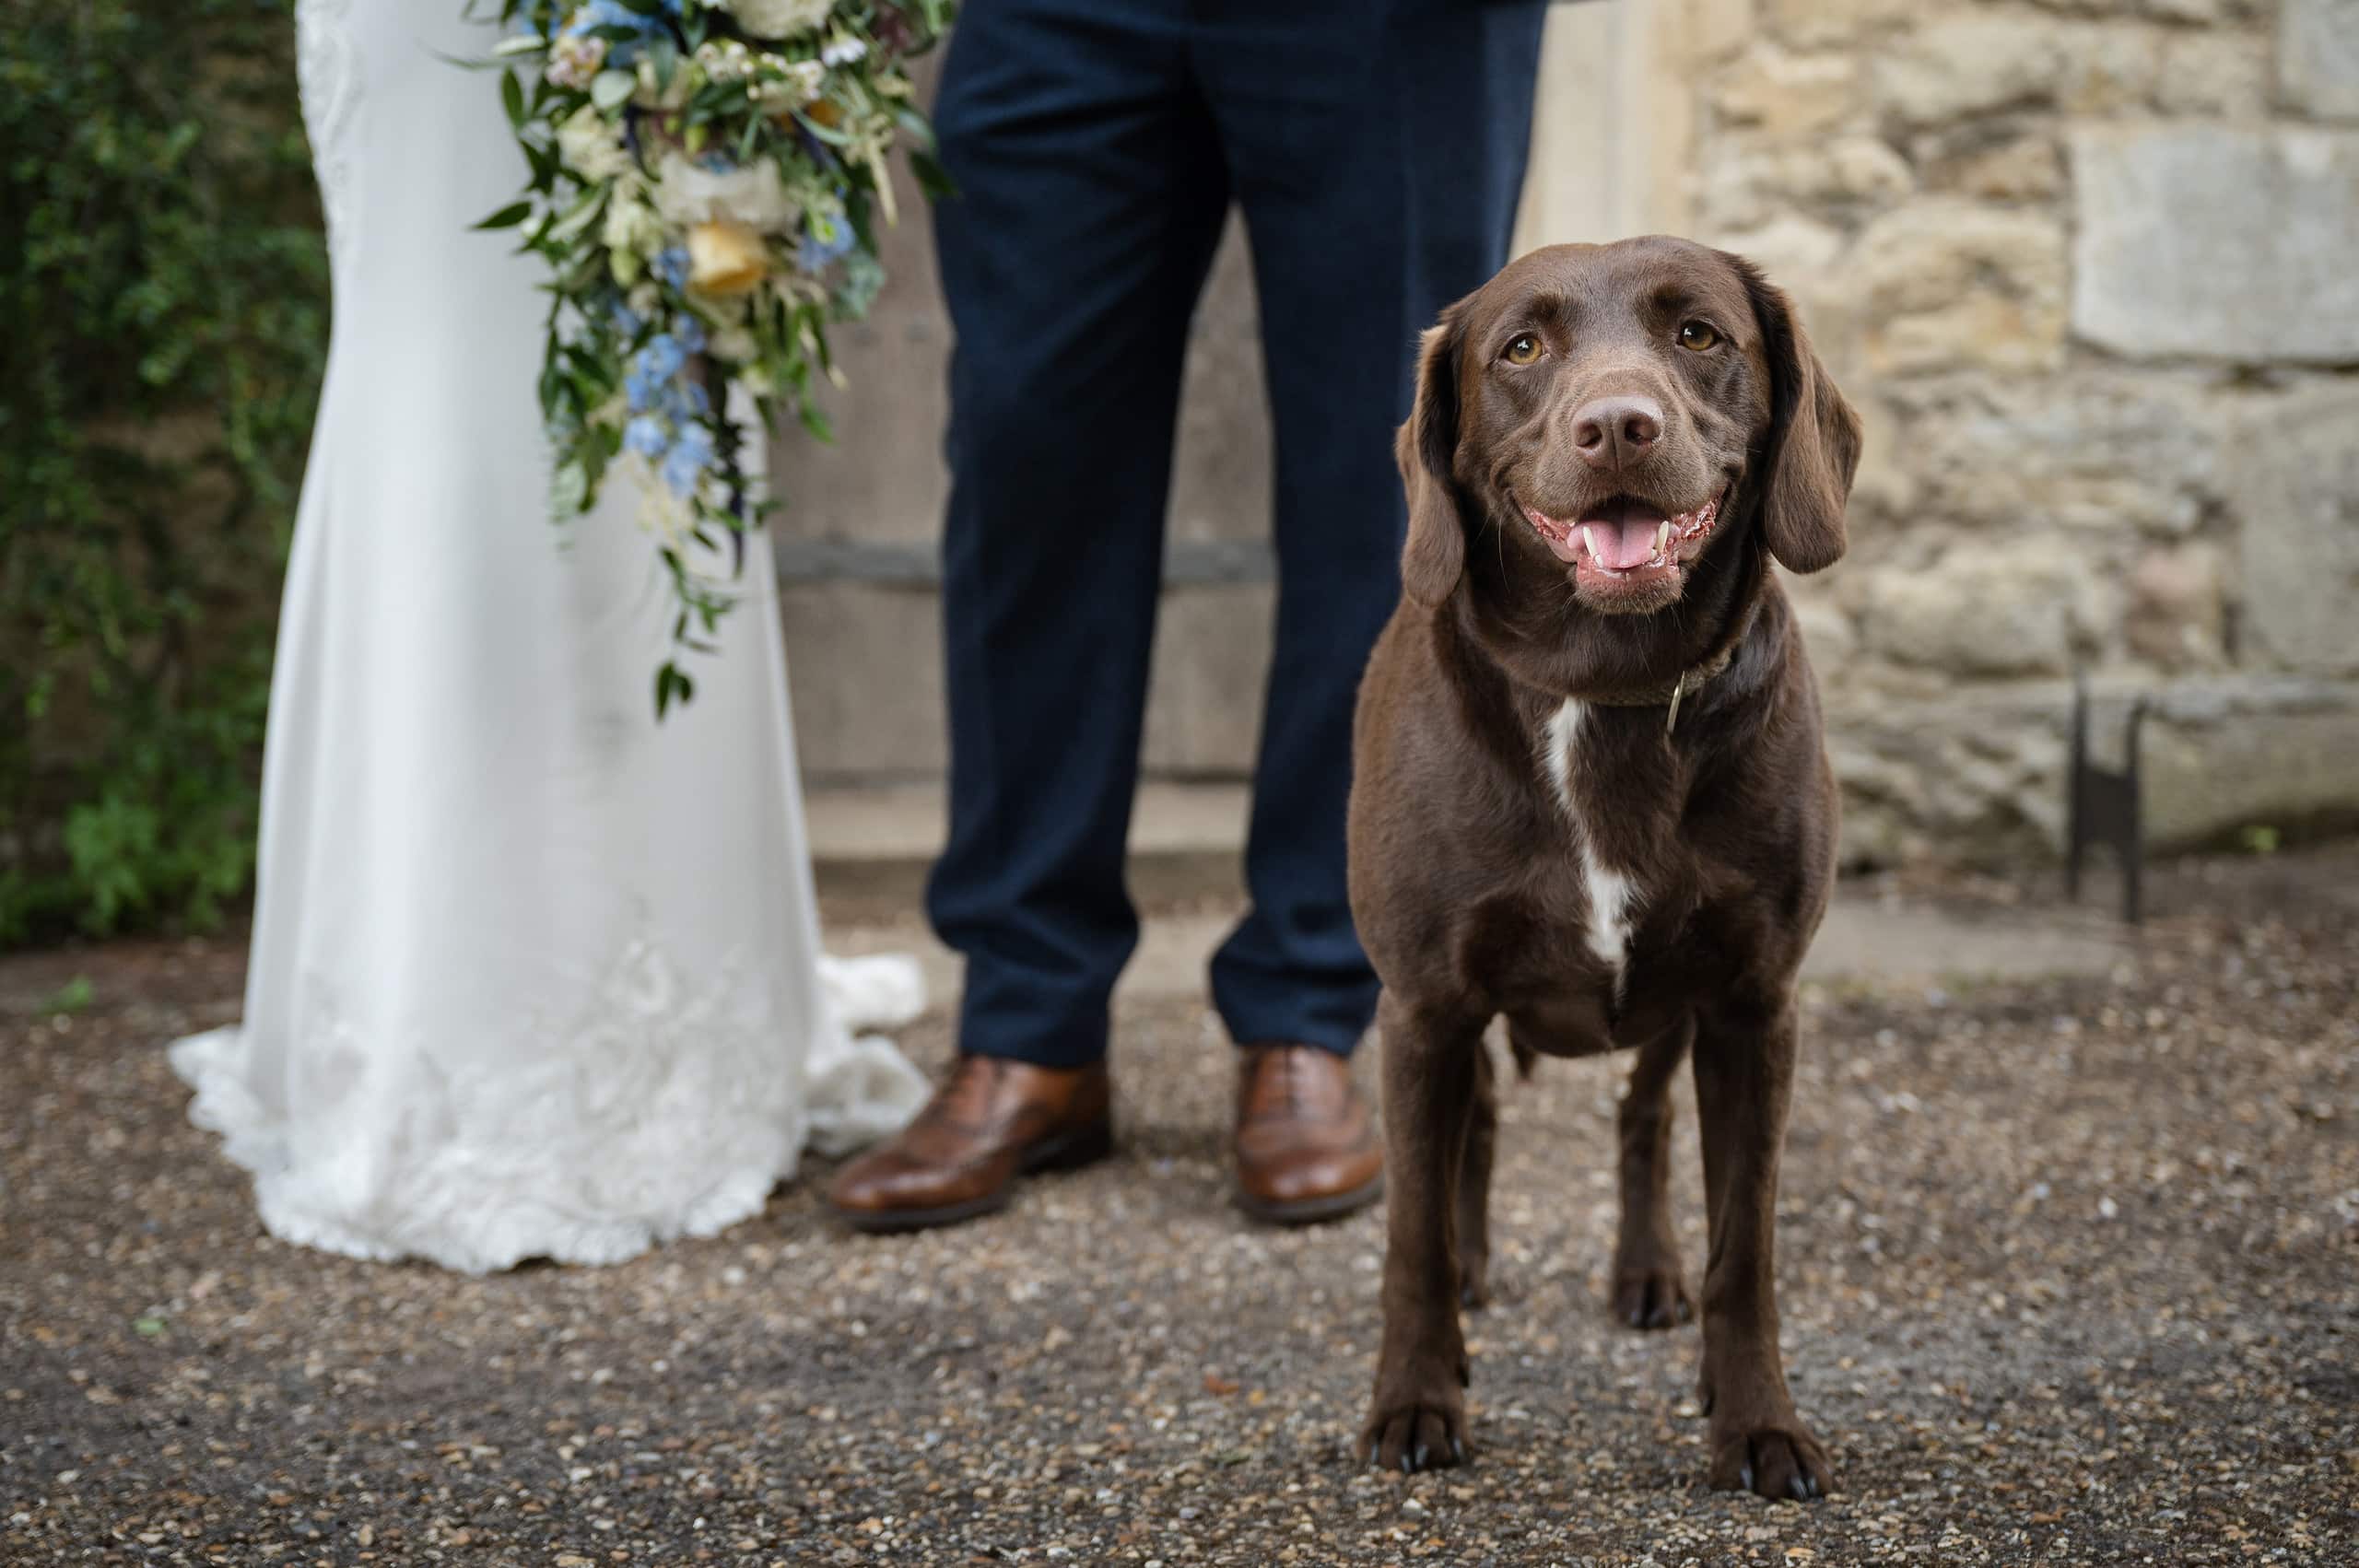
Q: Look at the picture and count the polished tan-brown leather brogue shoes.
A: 2